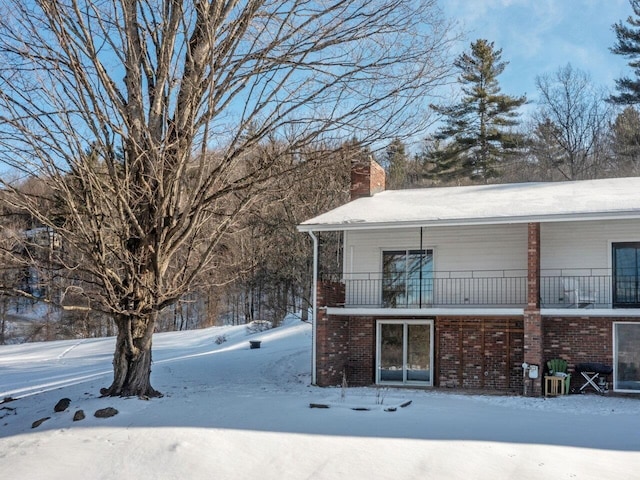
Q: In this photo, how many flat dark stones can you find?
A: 4